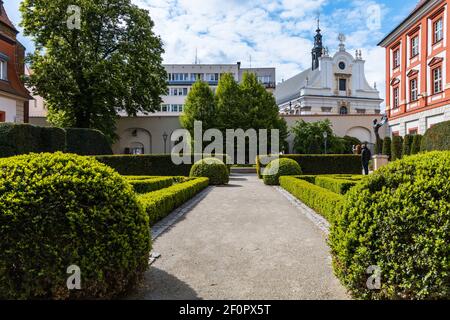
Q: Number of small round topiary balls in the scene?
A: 2